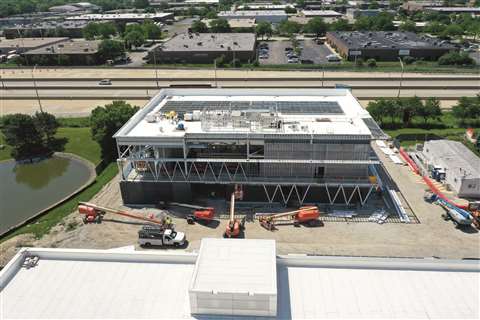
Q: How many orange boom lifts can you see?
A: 4